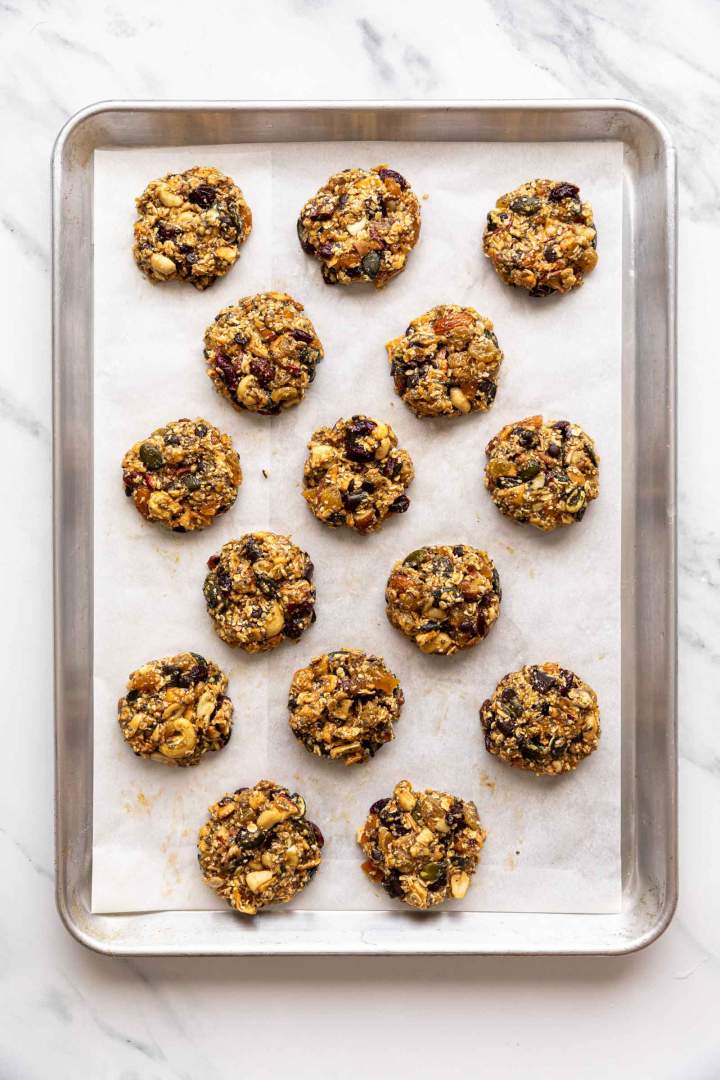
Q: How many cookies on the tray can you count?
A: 15